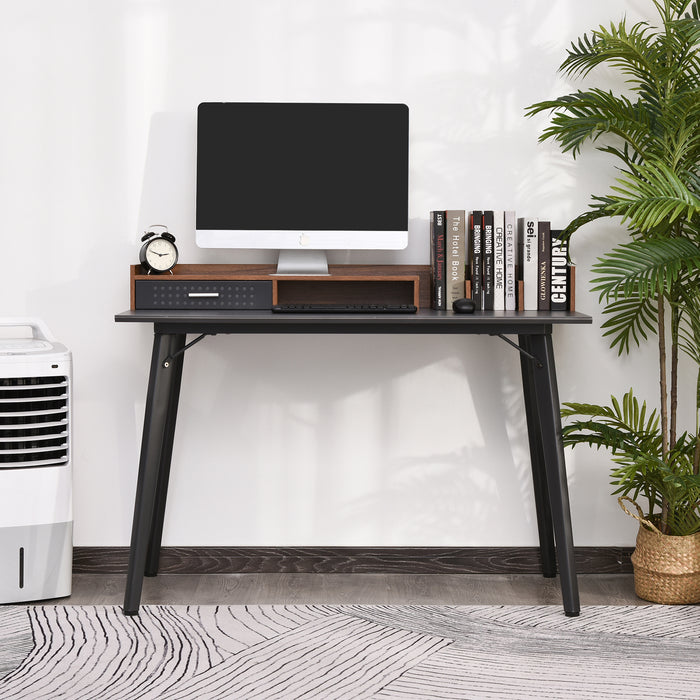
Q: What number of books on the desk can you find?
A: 9